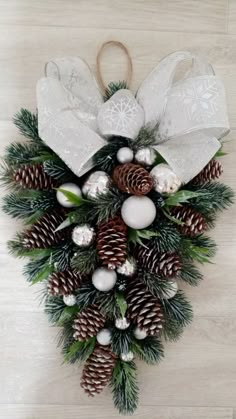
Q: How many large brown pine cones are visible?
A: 11